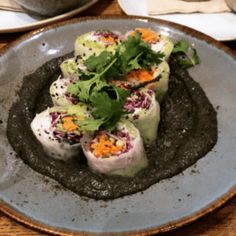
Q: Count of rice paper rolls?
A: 8